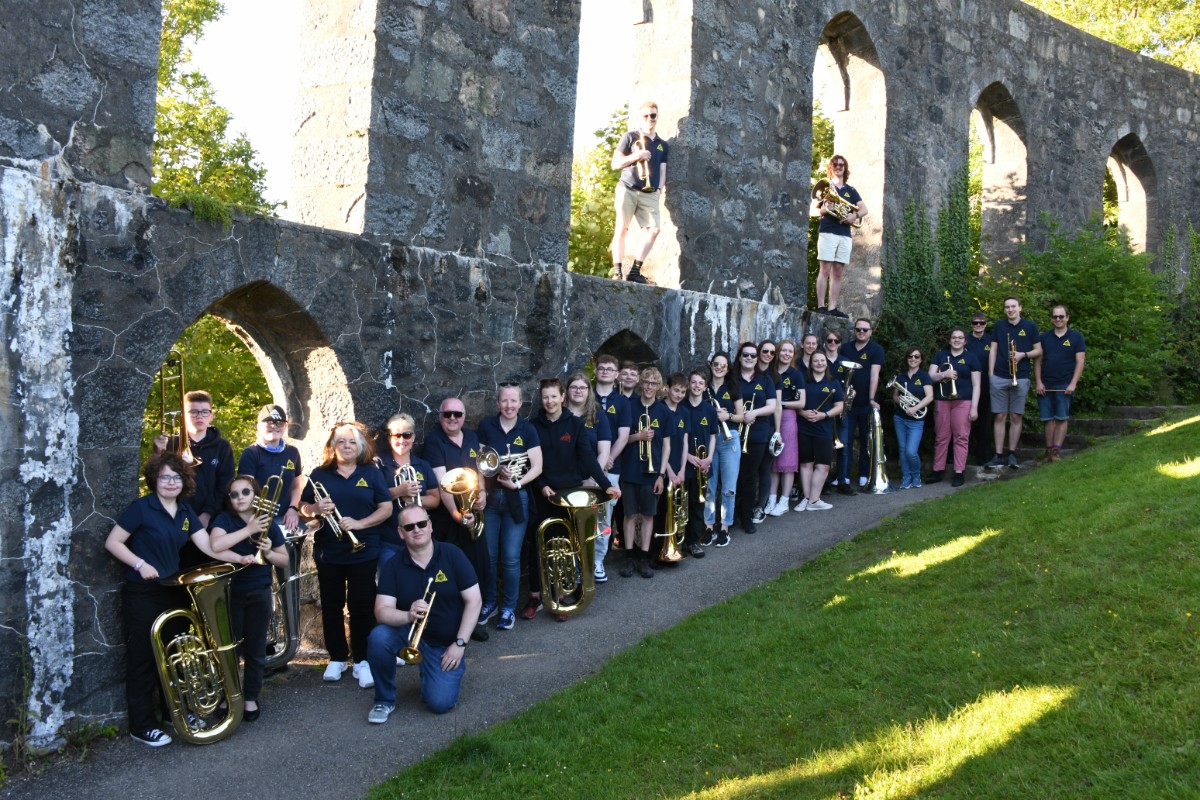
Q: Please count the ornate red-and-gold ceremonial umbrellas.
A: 0